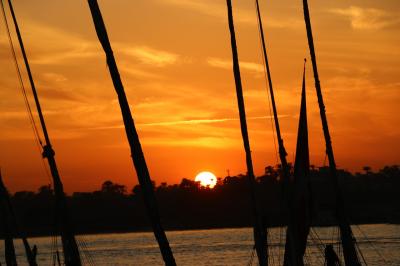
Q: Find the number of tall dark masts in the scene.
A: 5